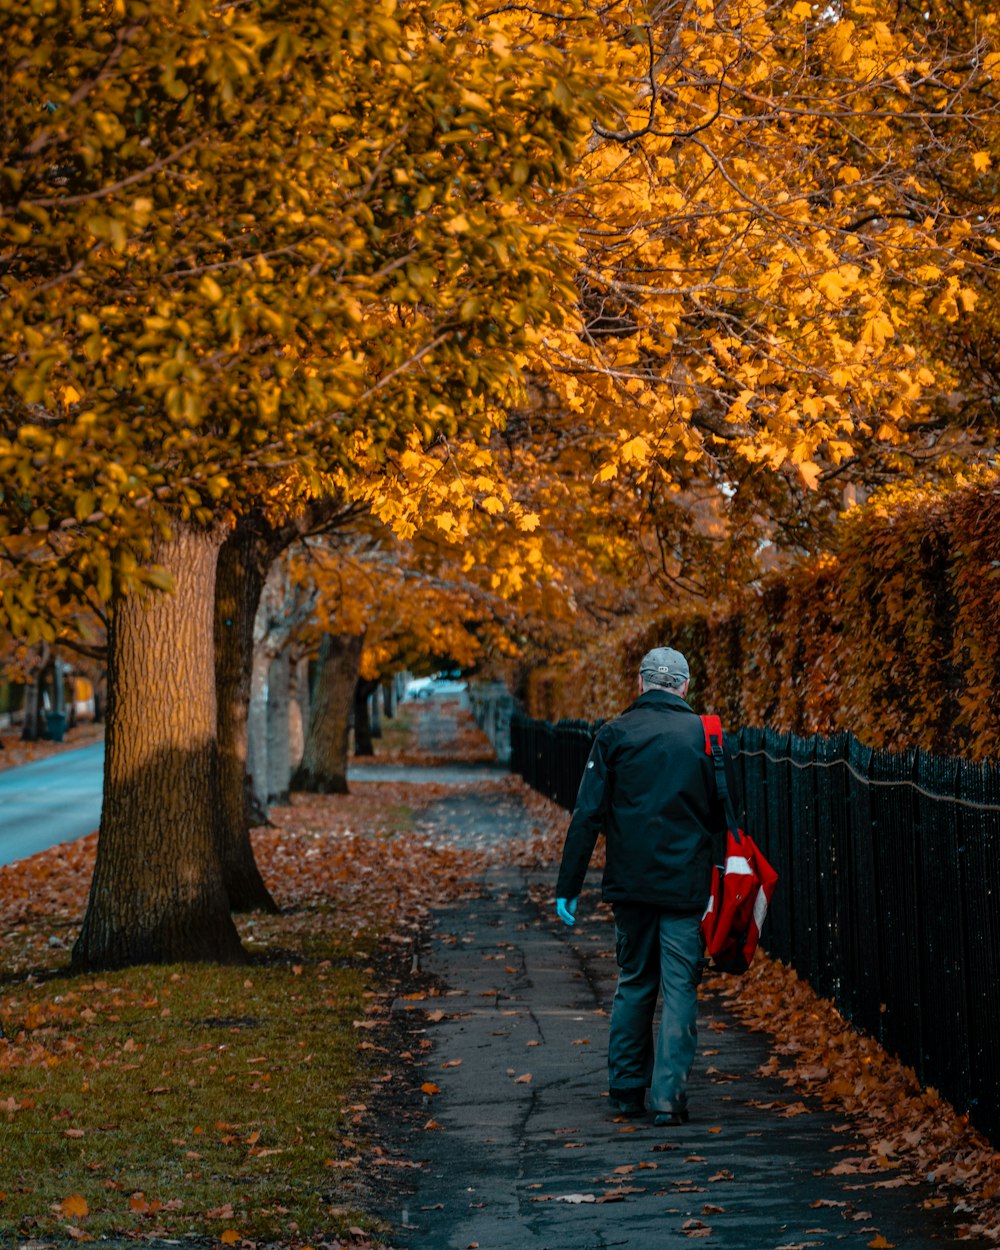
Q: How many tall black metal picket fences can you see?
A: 1